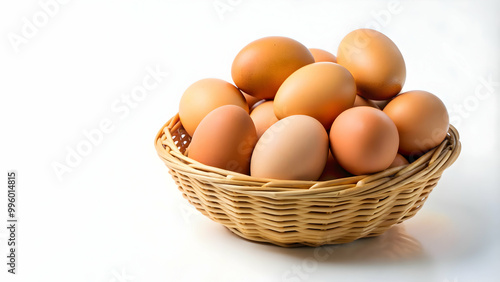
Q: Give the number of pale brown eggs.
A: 1